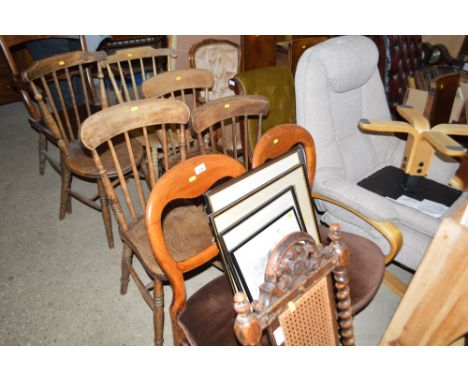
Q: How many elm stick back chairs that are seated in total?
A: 5